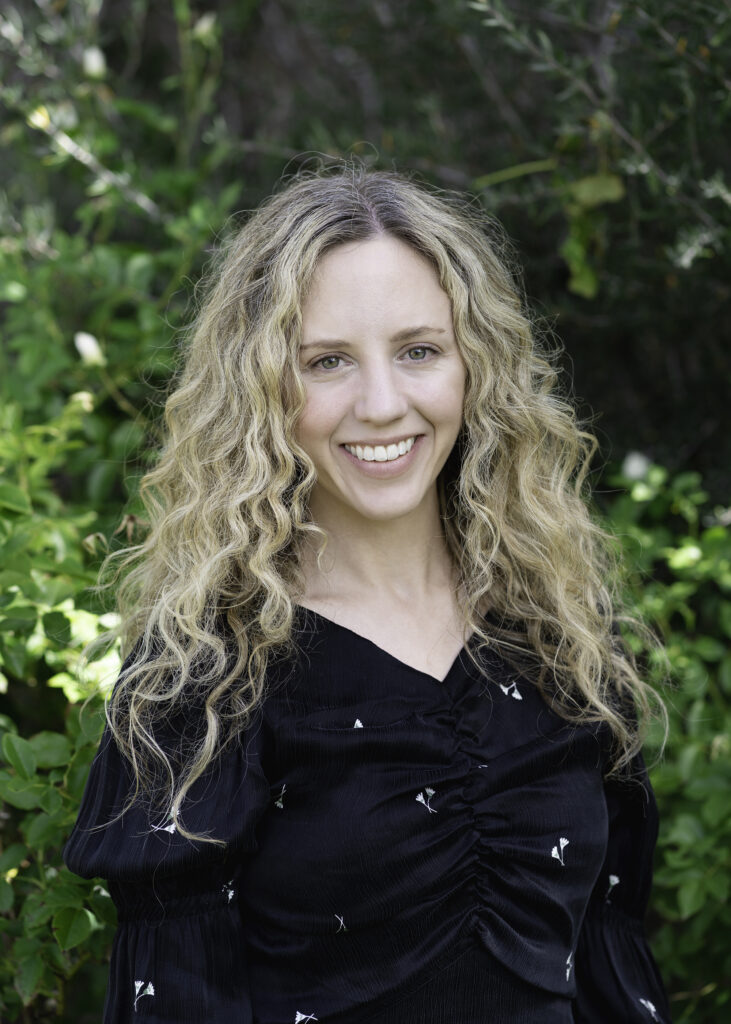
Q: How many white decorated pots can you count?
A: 0